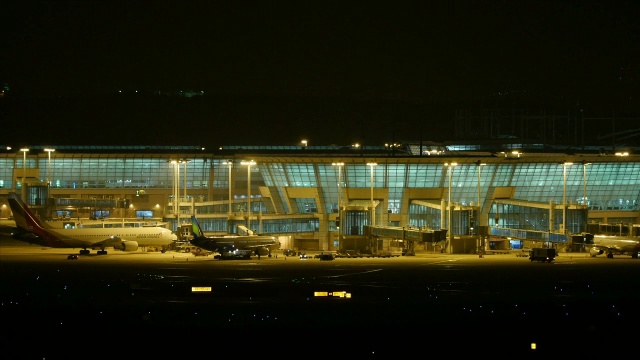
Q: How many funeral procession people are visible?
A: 0